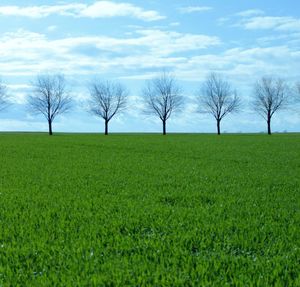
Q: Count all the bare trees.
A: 5